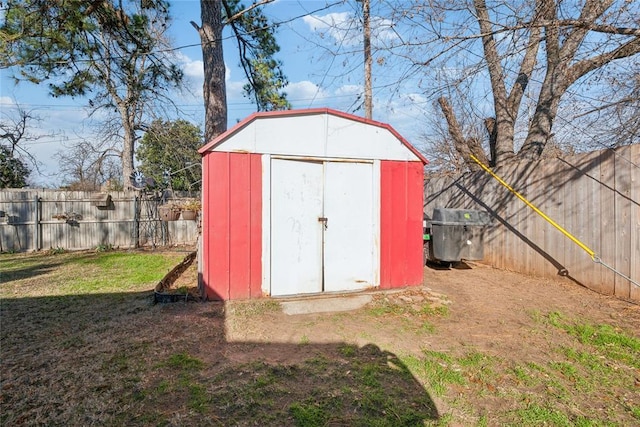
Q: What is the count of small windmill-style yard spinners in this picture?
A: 1